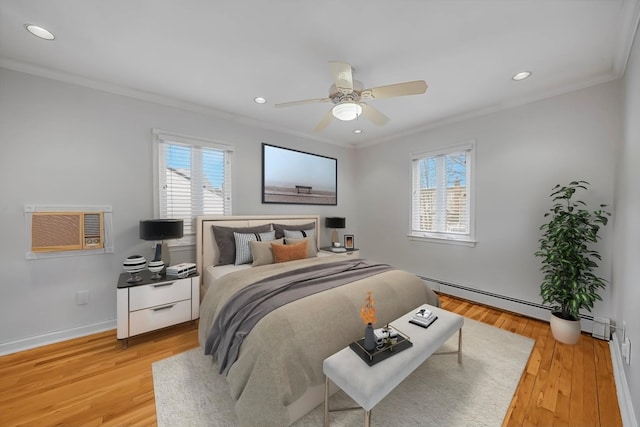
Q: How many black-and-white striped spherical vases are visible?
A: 2